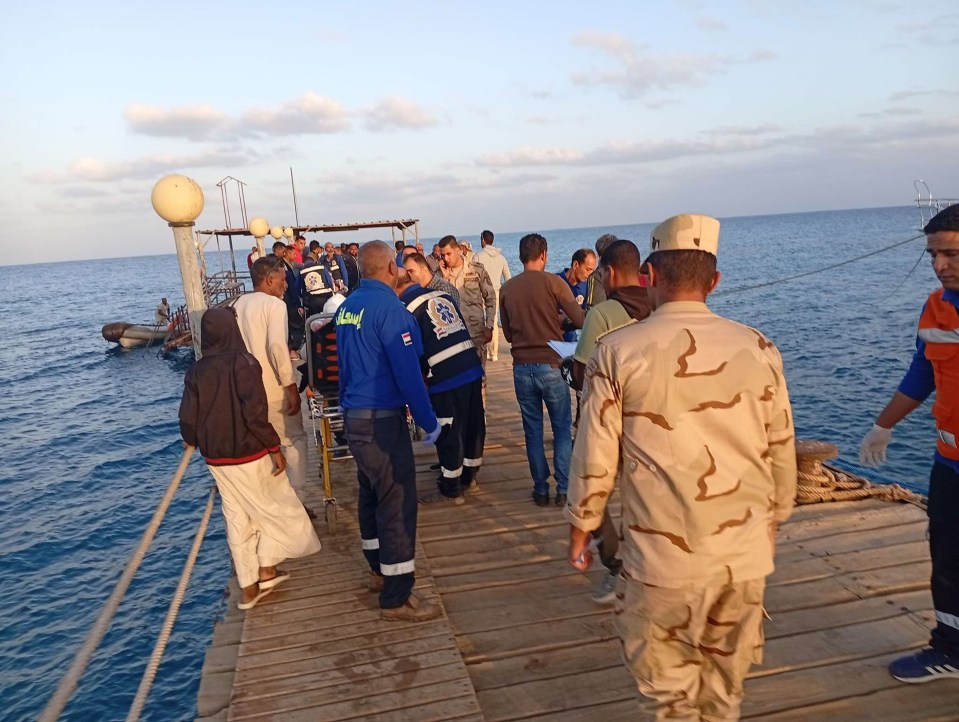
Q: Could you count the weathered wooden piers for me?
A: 1